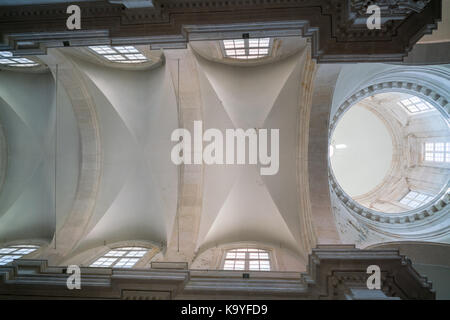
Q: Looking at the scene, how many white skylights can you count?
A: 9